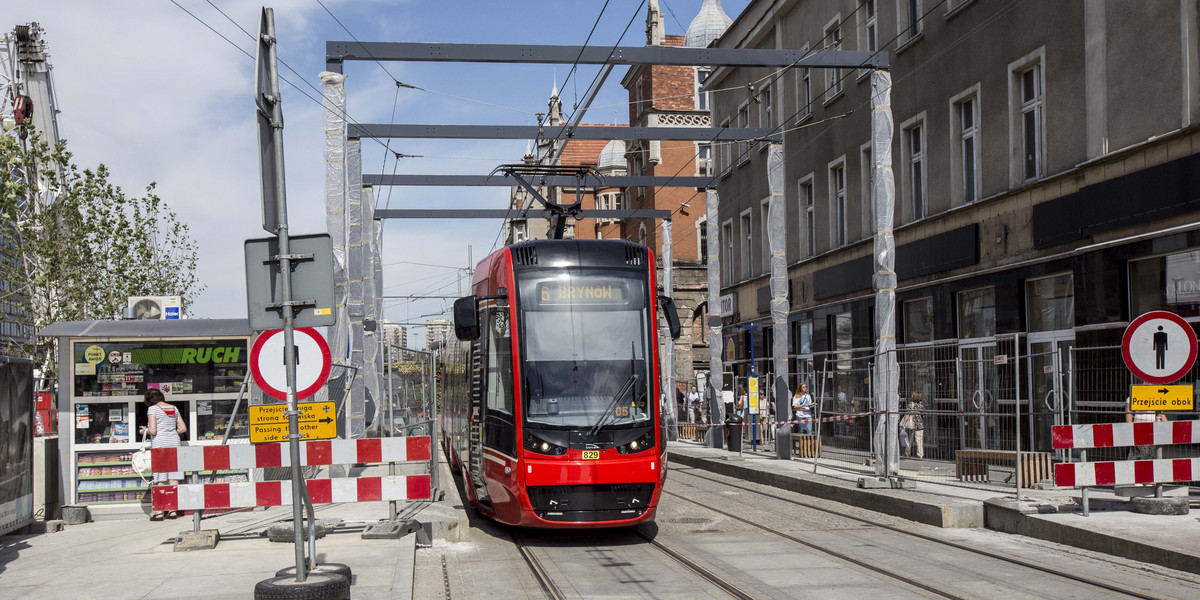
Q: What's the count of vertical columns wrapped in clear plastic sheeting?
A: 8